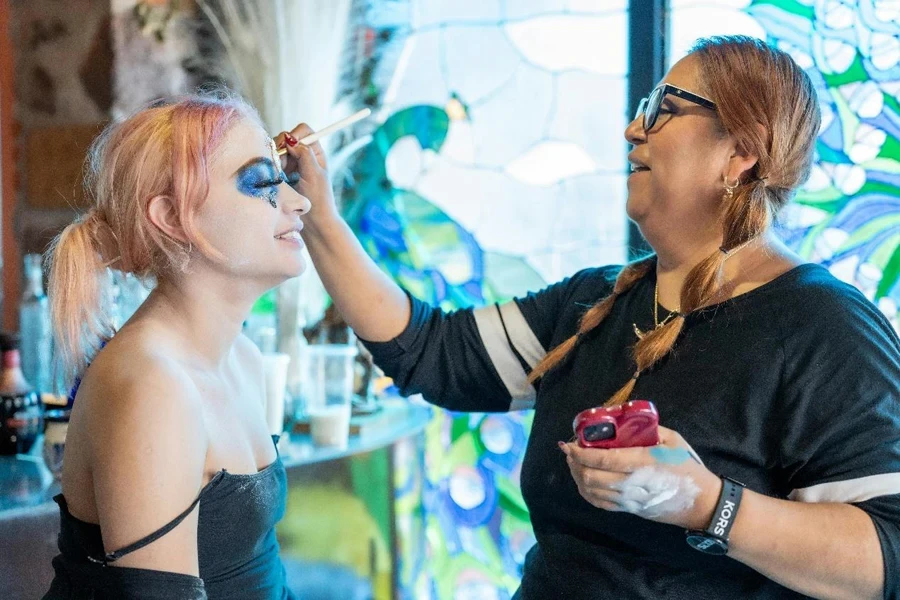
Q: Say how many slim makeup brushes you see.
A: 1